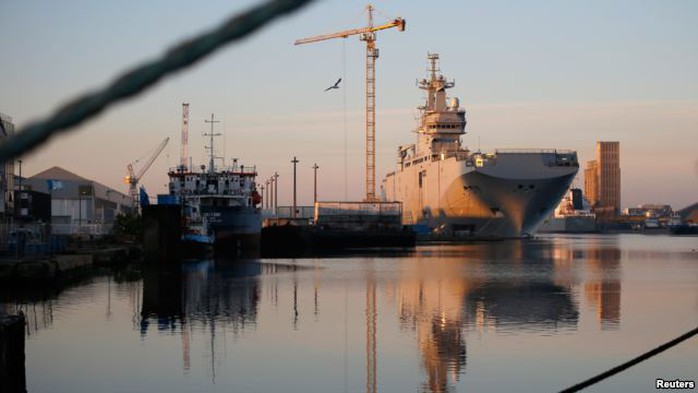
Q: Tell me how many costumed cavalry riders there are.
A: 0